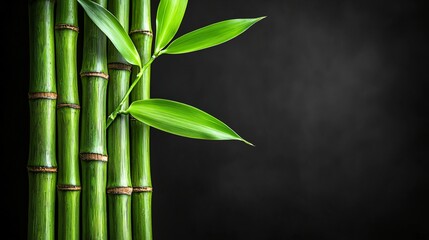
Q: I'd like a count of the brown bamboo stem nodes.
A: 11